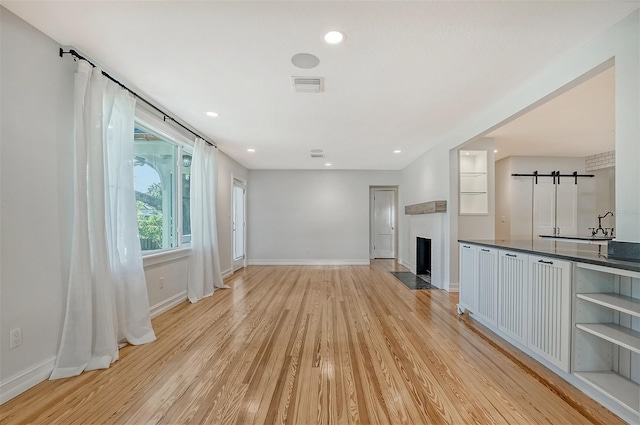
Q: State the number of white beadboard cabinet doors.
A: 4